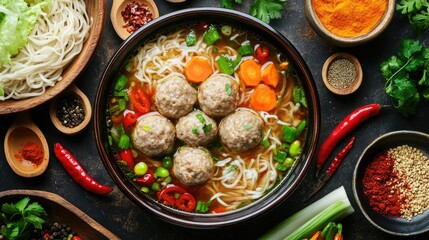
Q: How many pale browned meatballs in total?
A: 6